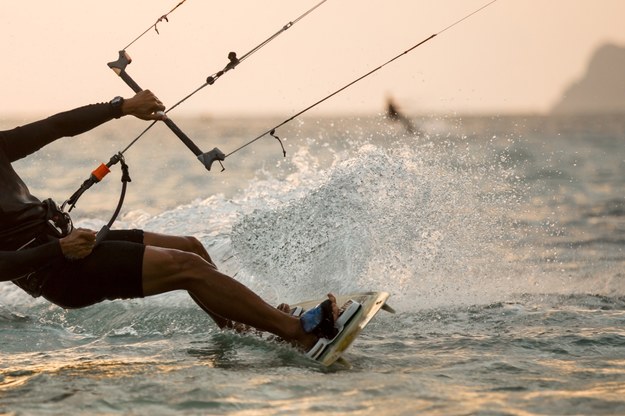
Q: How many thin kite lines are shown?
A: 3